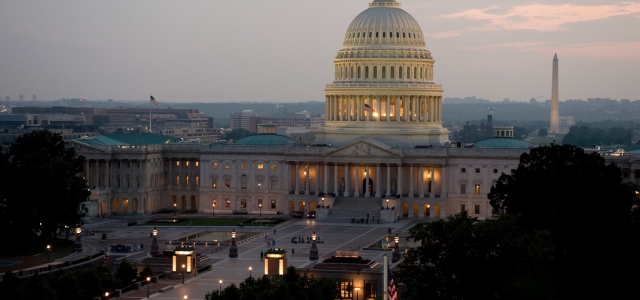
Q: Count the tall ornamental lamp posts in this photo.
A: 5